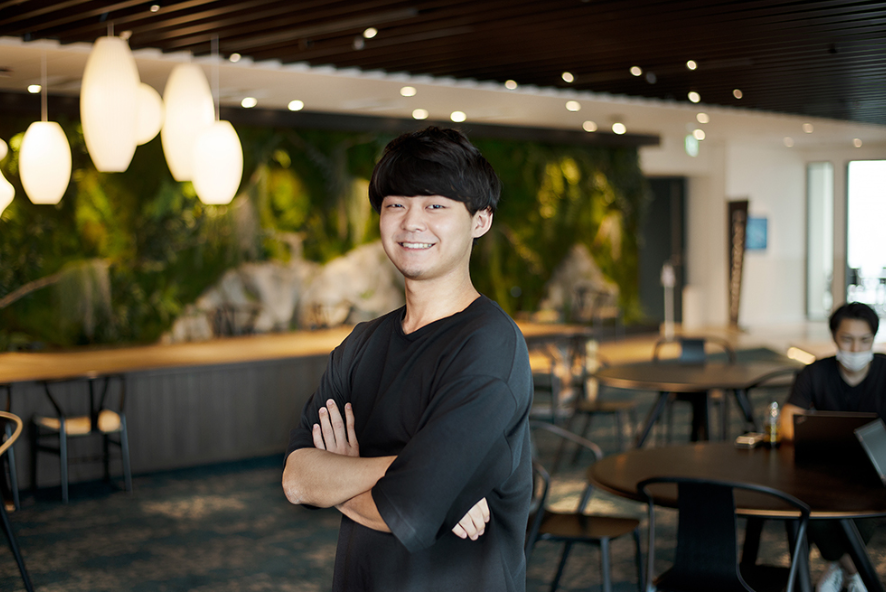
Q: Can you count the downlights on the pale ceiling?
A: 14